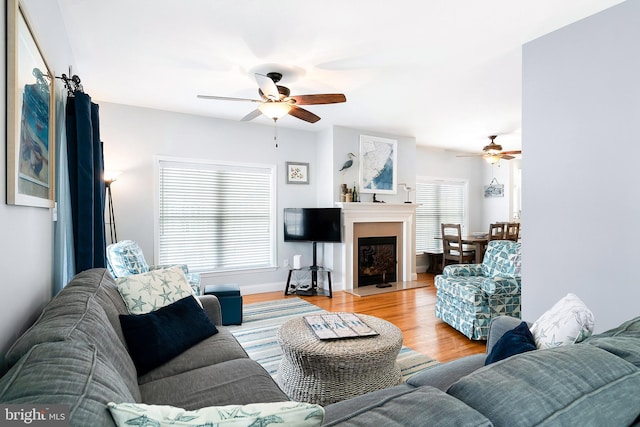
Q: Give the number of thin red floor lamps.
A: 0